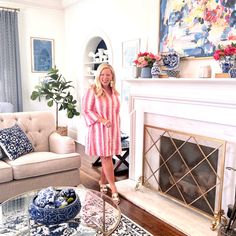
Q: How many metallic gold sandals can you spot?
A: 2